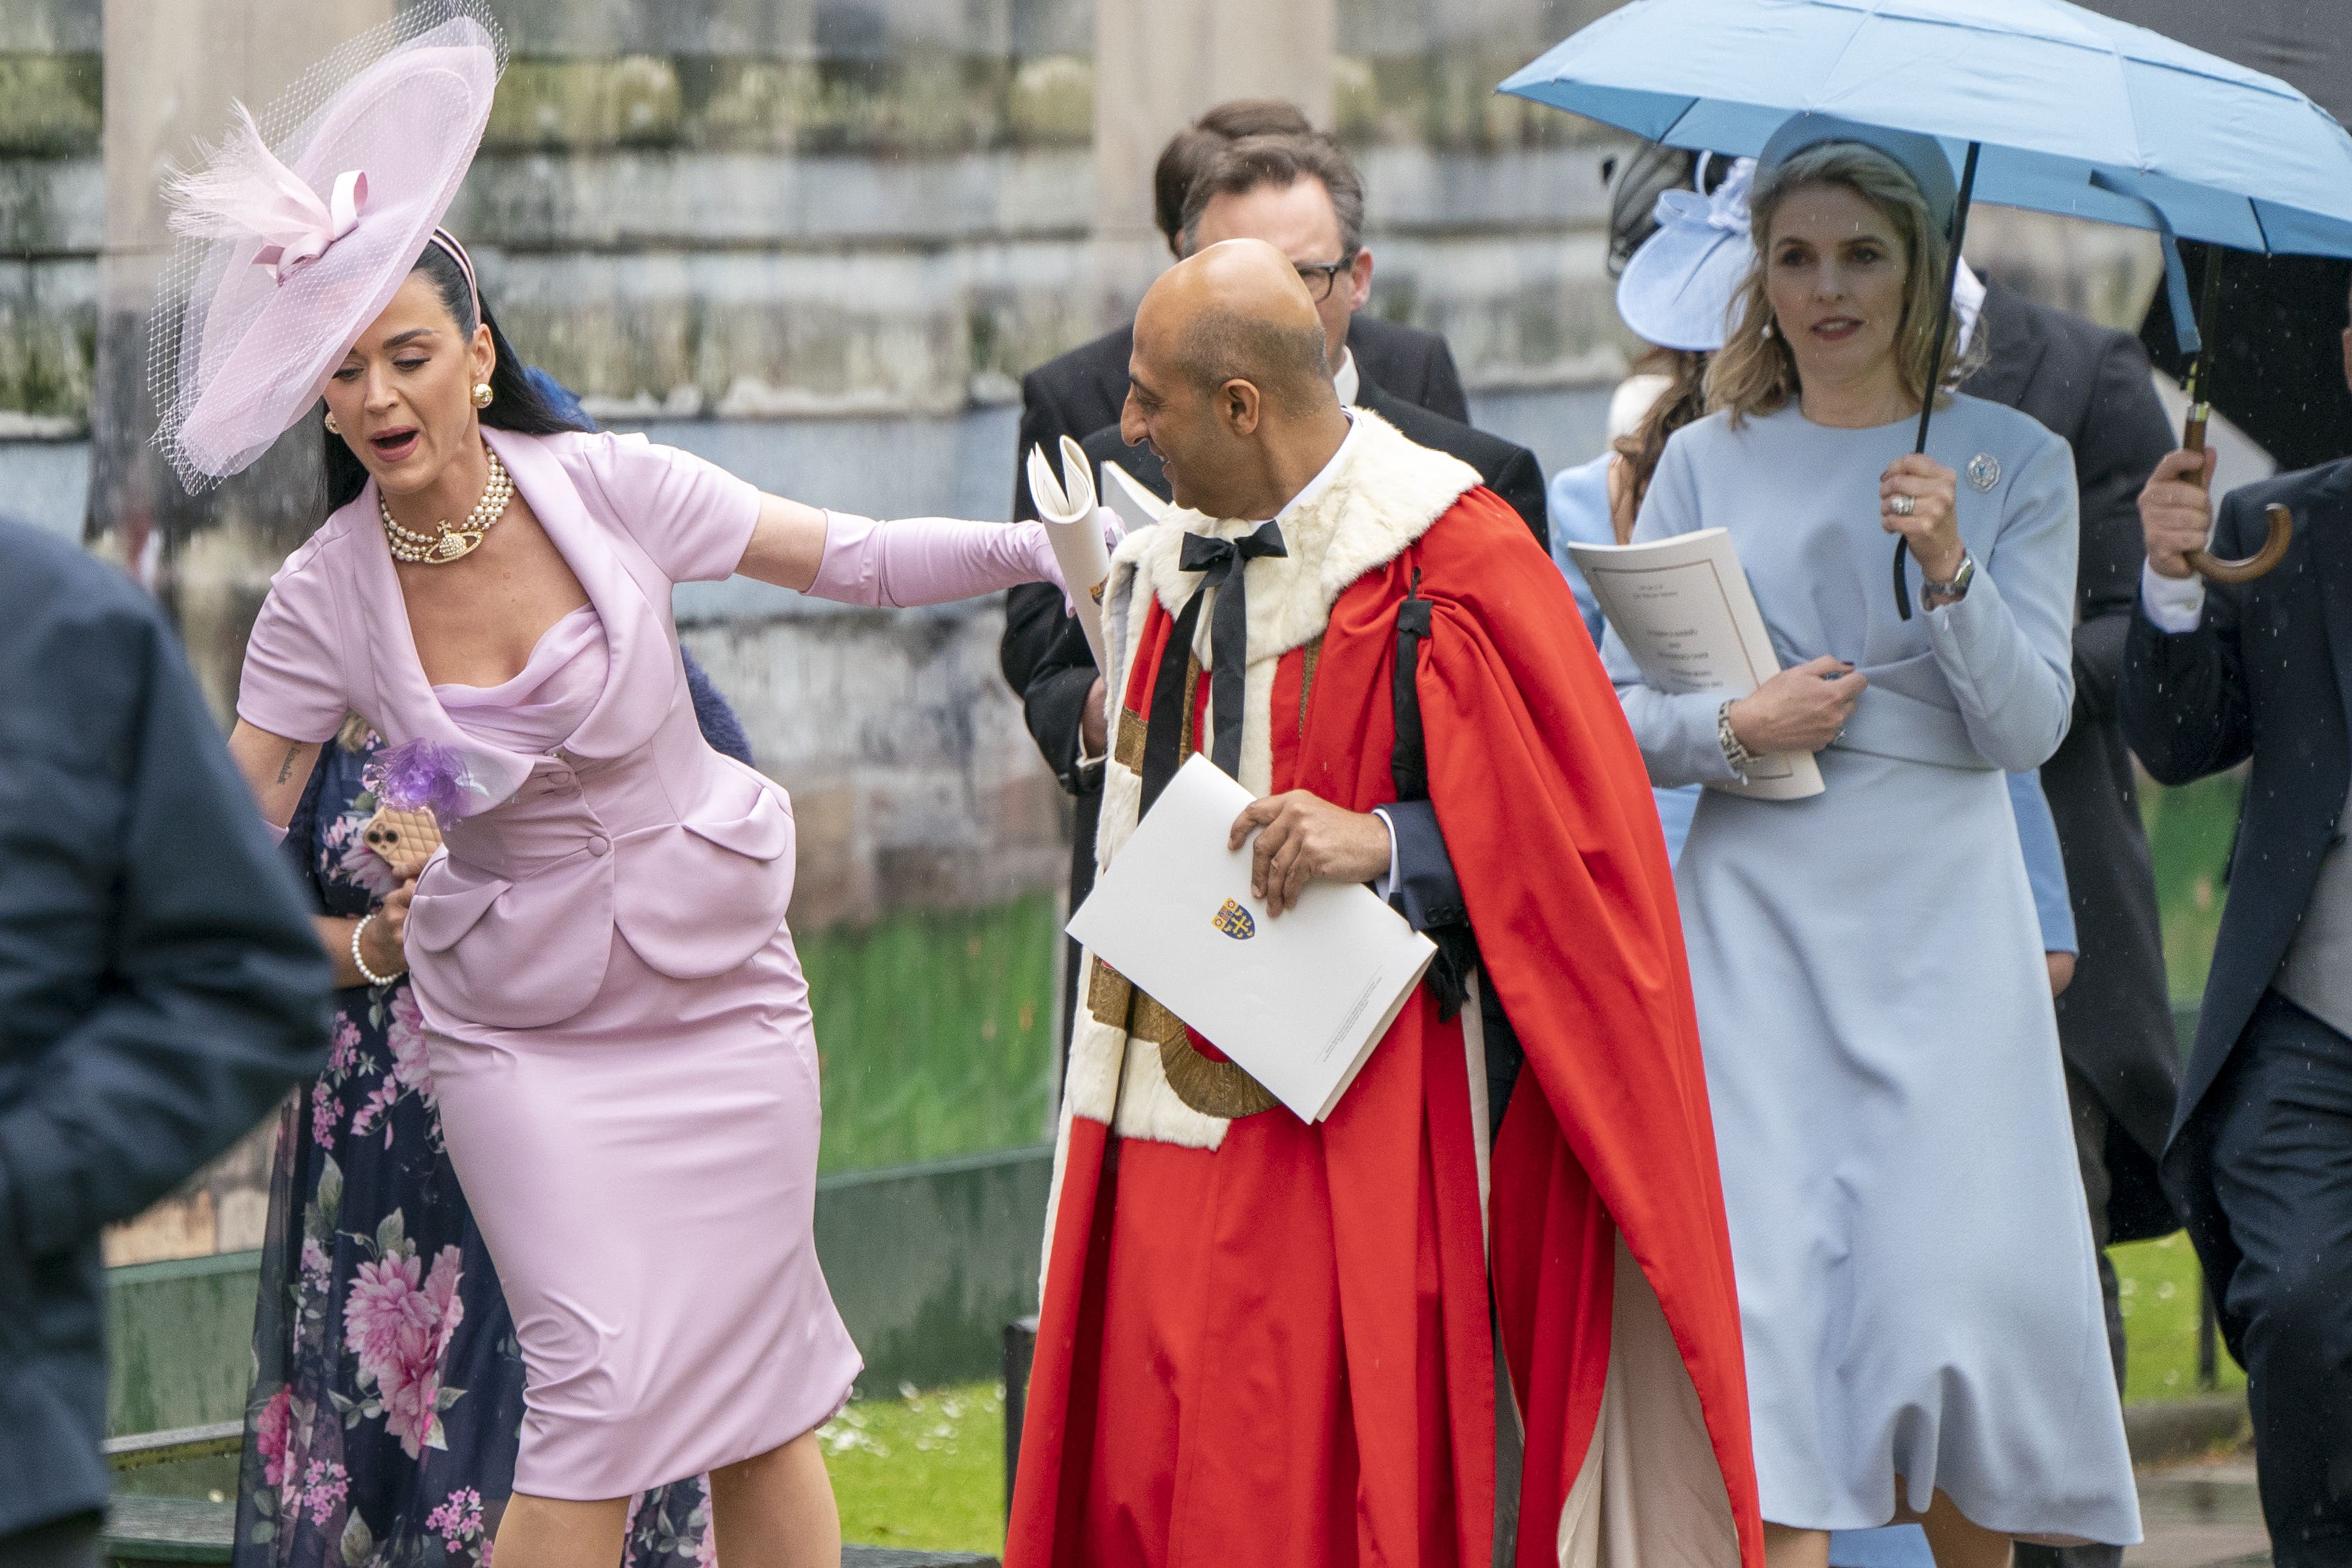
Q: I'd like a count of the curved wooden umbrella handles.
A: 1